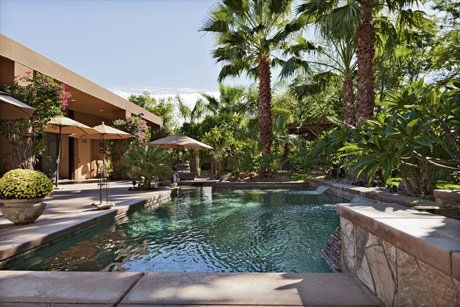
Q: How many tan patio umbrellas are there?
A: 4